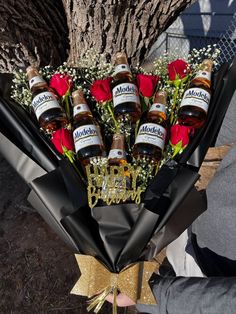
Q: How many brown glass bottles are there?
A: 6